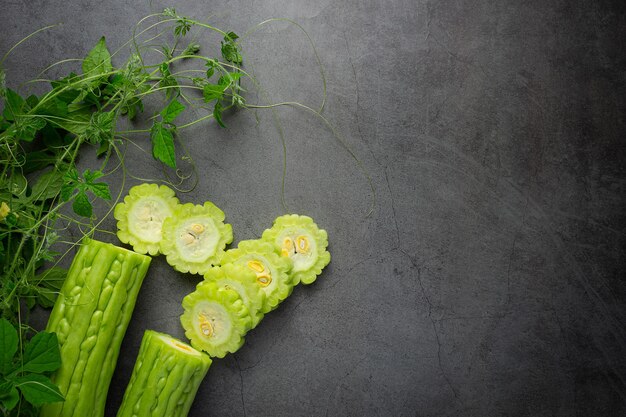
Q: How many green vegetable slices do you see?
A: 6